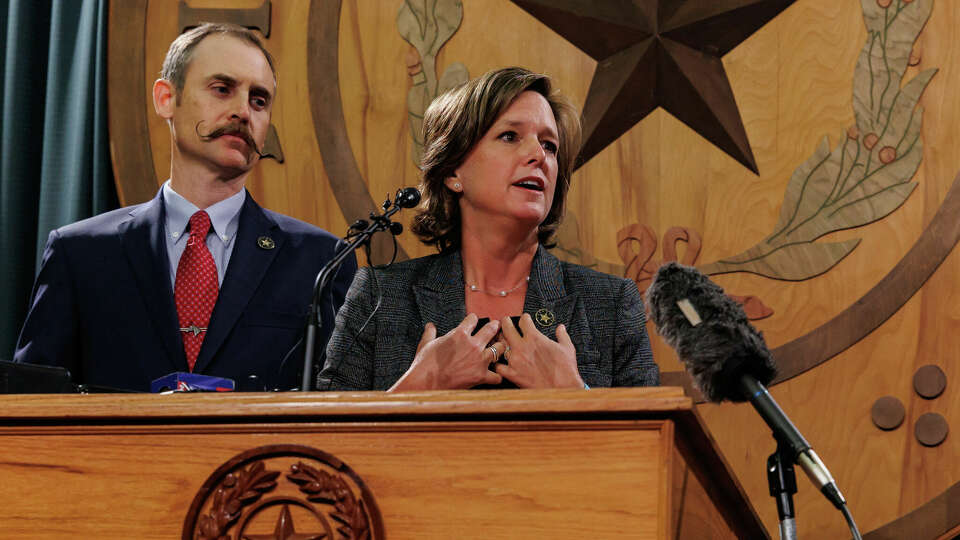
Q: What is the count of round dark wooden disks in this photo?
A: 3